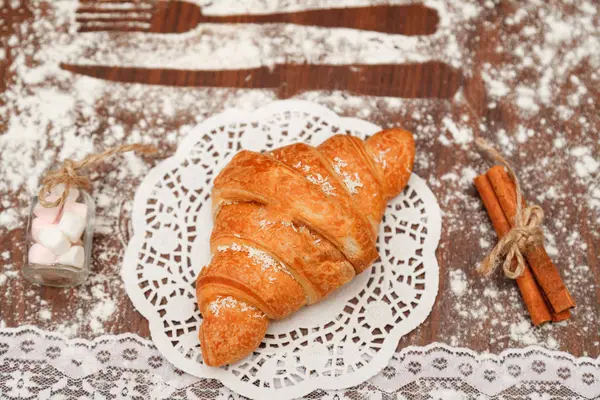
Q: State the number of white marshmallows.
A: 3